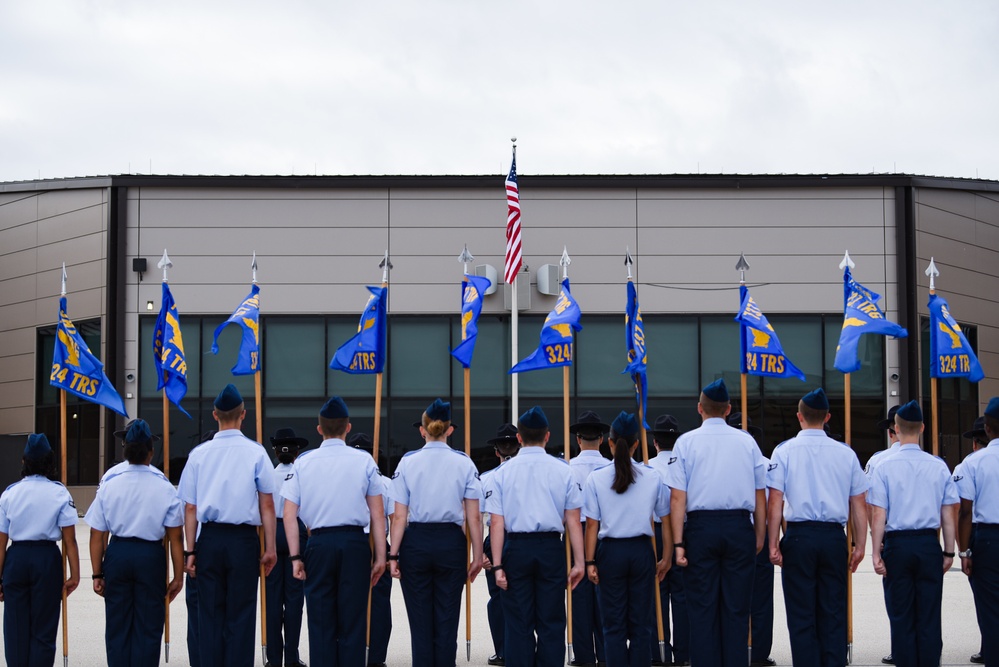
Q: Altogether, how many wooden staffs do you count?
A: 10